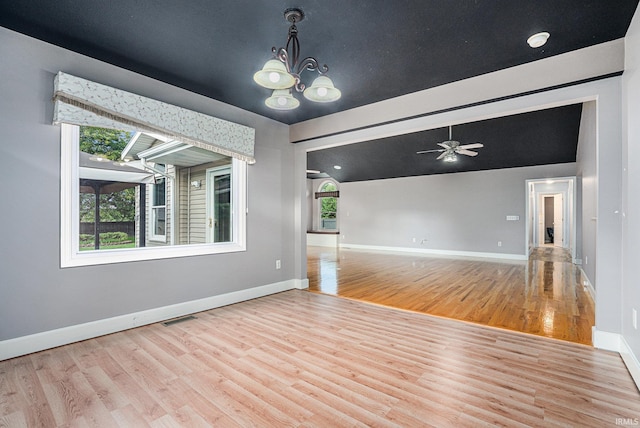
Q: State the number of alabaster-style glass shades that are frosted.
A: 3